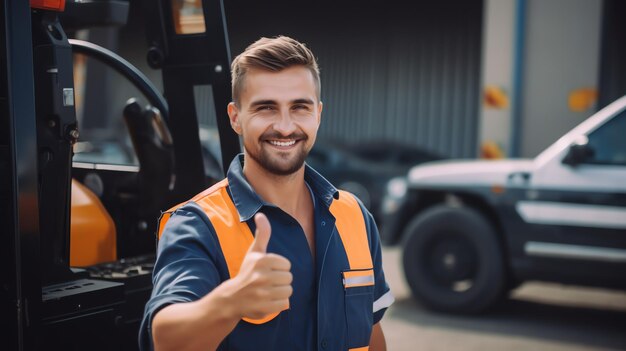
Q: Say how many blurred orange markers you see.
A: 3